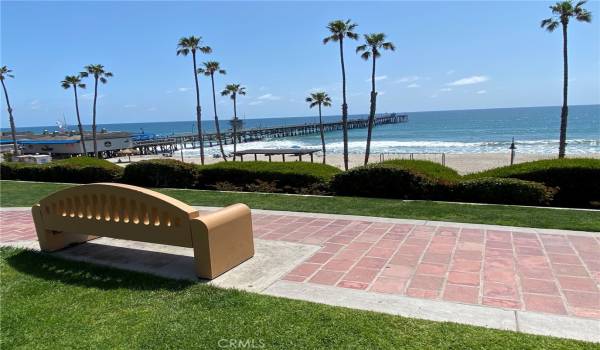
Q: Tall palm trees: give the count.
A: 10